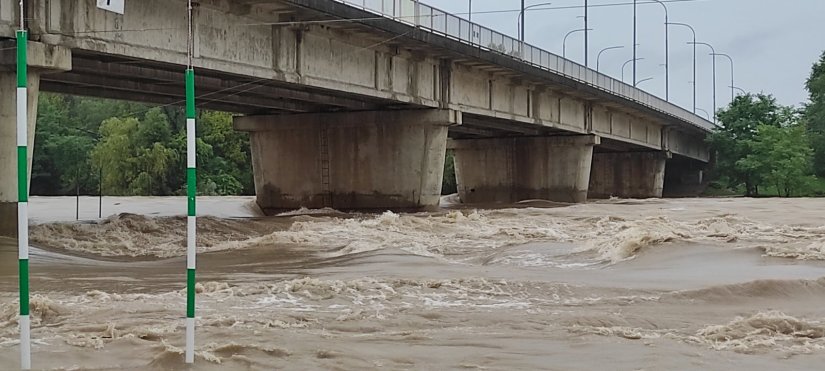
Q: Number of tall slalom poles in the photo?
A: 2